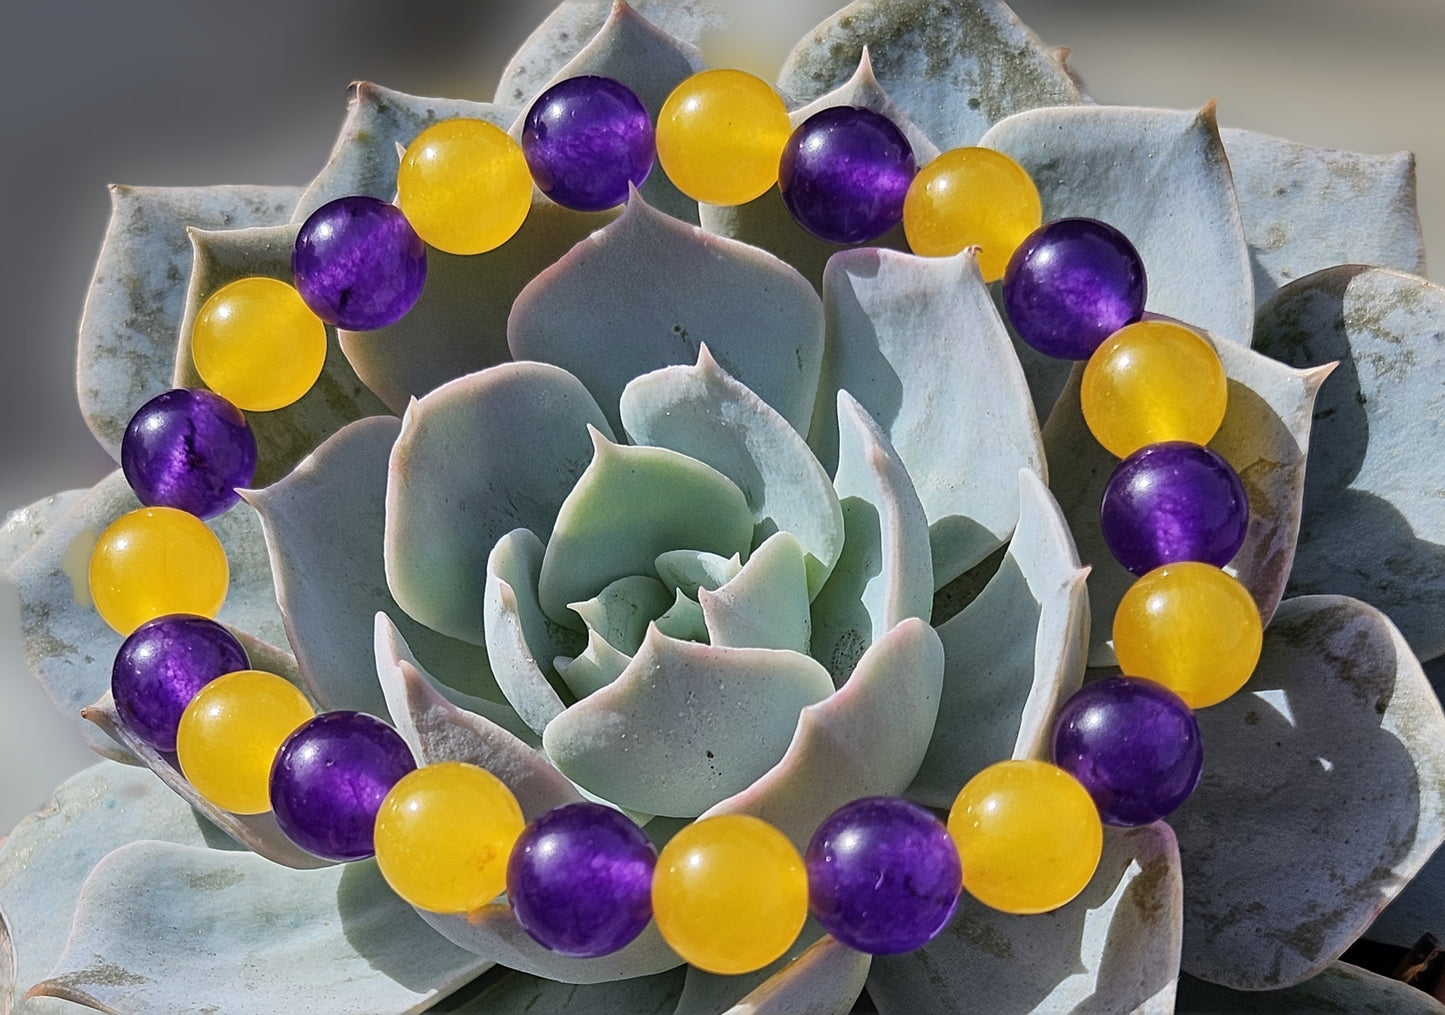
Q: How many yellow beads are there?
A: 11